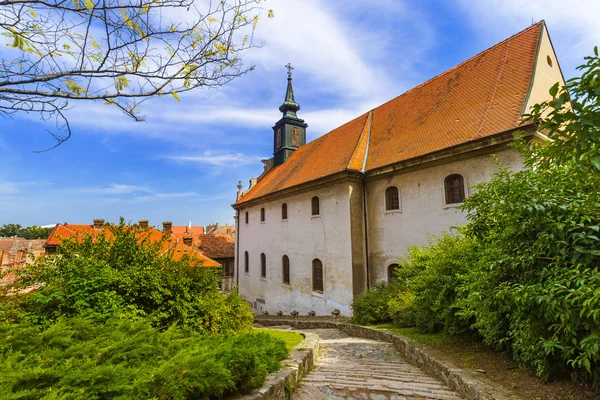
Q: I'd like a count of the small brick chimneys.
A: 4